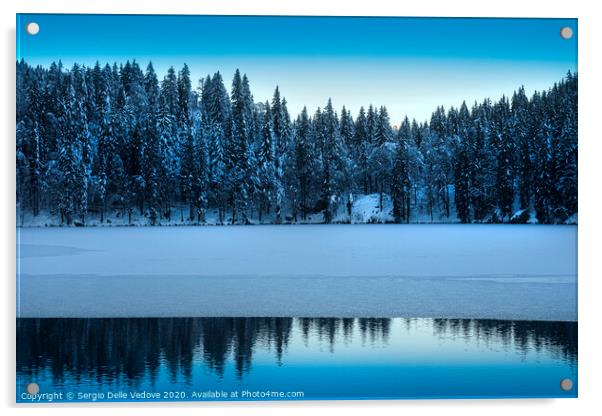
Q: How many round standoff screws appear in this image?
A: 4